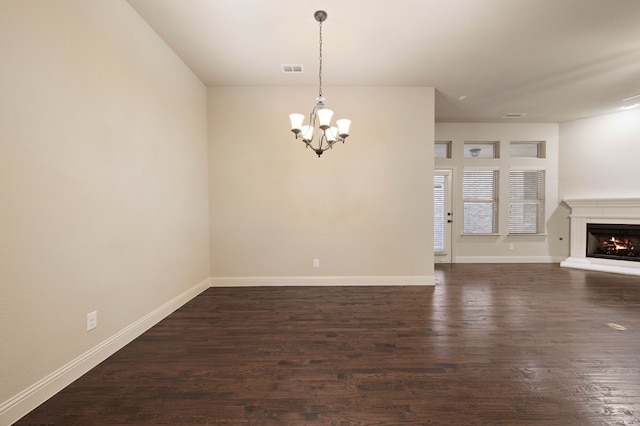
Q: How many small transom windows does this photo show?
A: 3